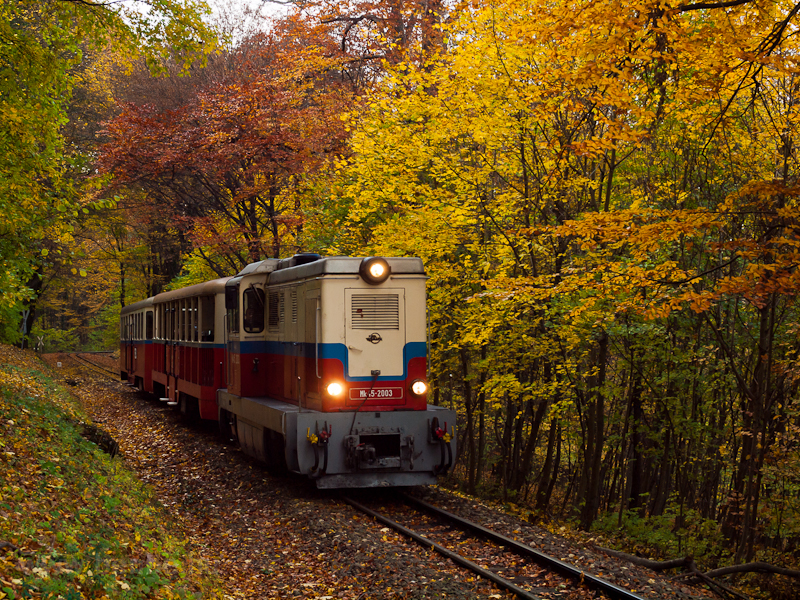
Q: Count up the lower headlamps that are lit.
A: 2